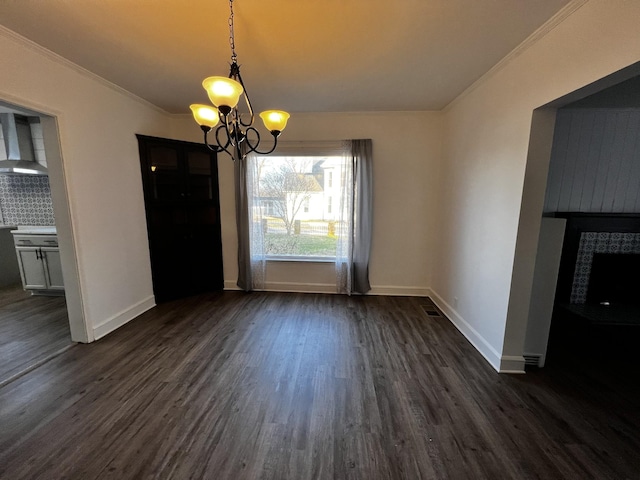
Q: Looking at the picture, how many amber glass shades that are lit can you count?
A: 3